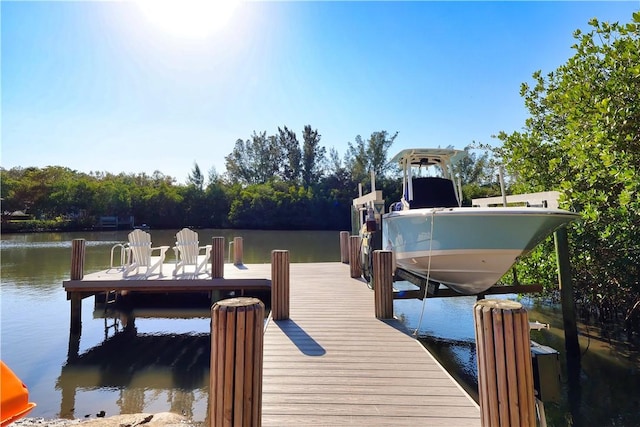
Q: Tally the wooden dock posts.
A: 9